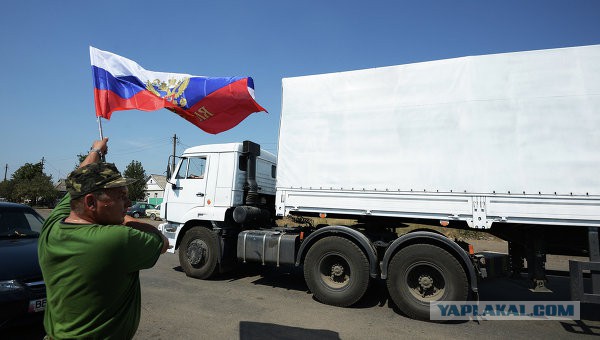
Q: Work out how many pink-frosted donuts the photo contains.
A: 0